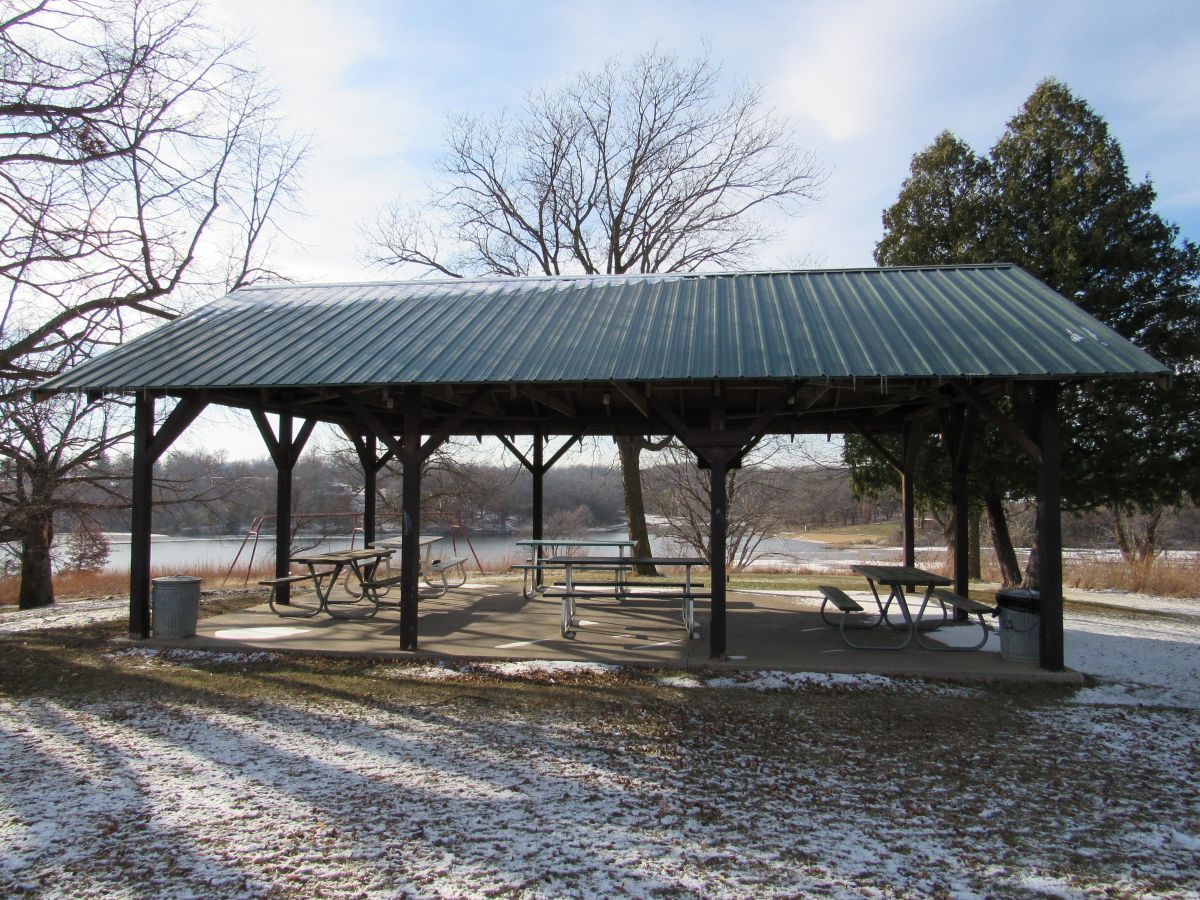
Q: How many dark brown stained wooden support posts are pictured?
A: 9